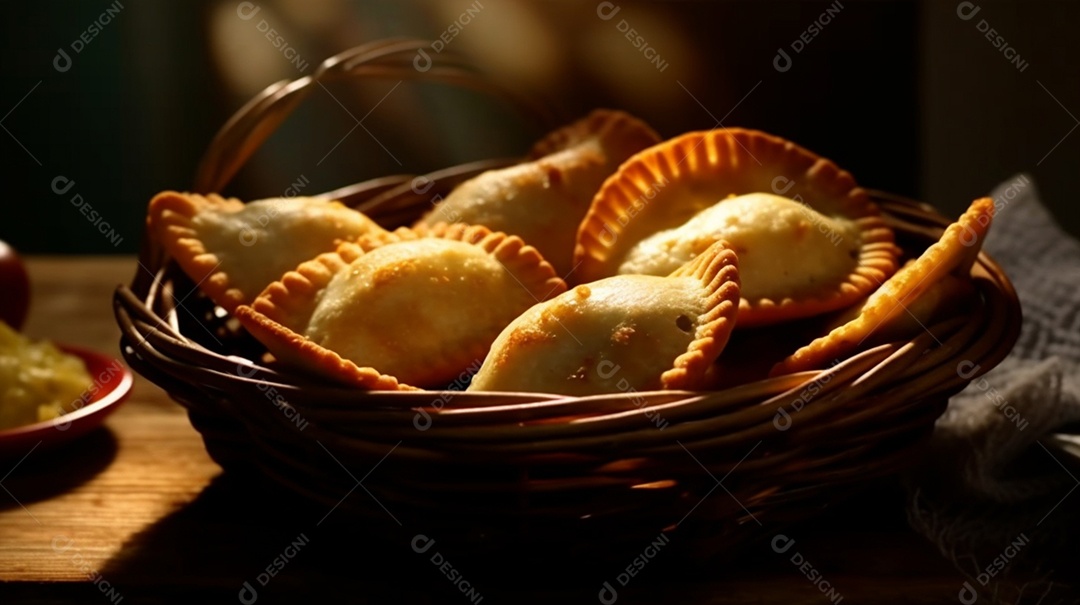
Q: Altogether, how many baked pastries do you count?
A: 6